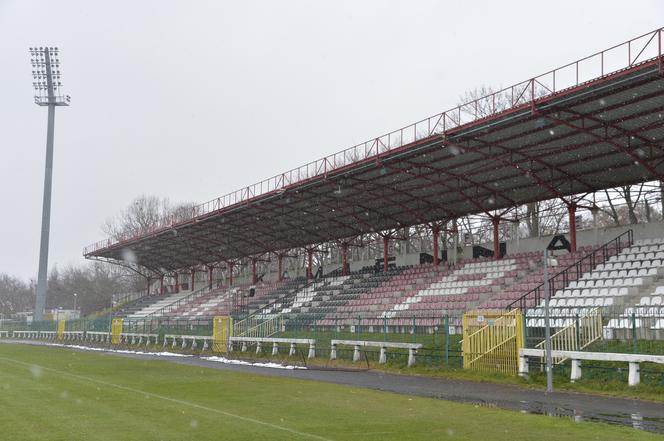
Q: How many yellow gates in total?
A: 4